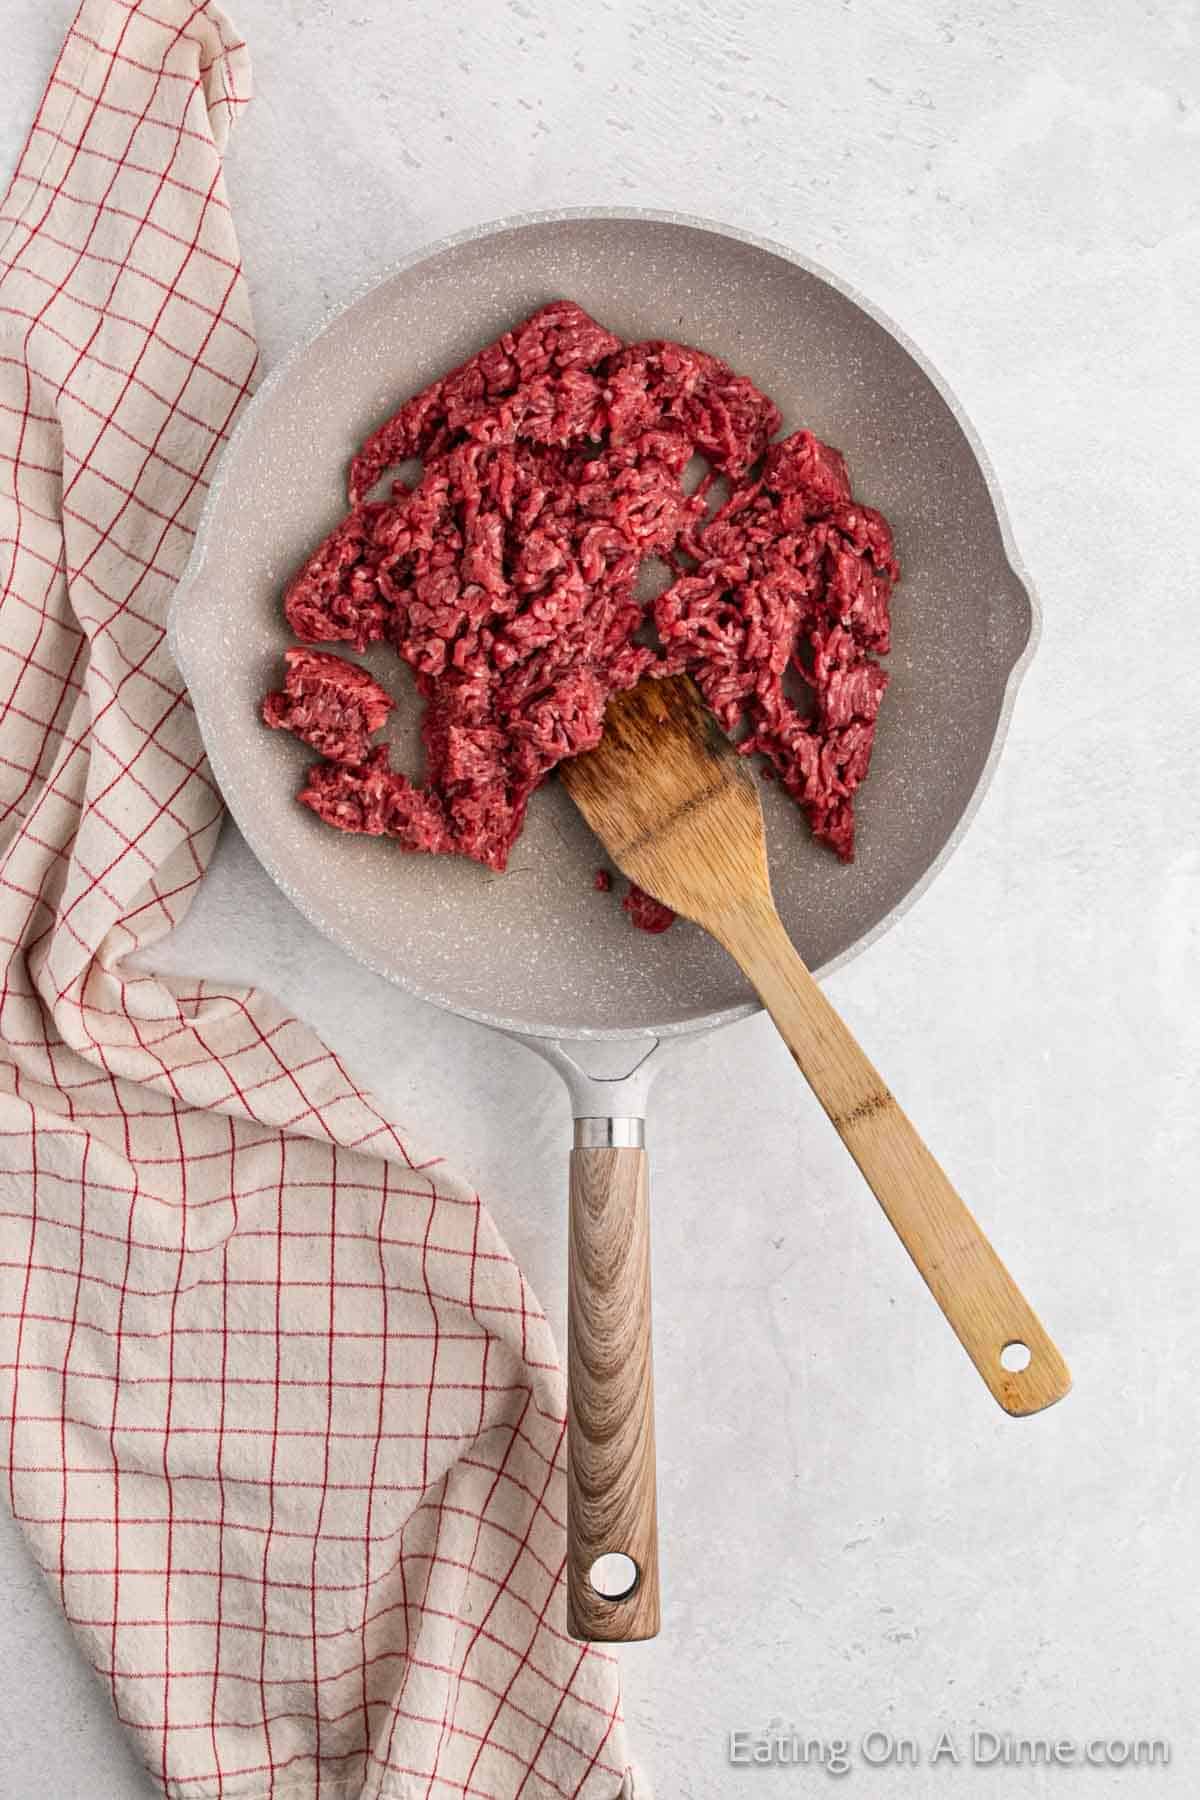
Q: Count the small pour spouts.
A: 2